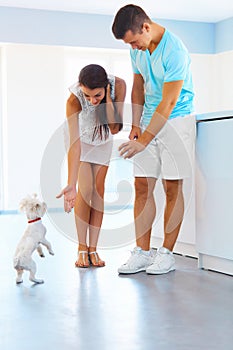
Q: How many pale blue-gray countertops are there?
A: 1